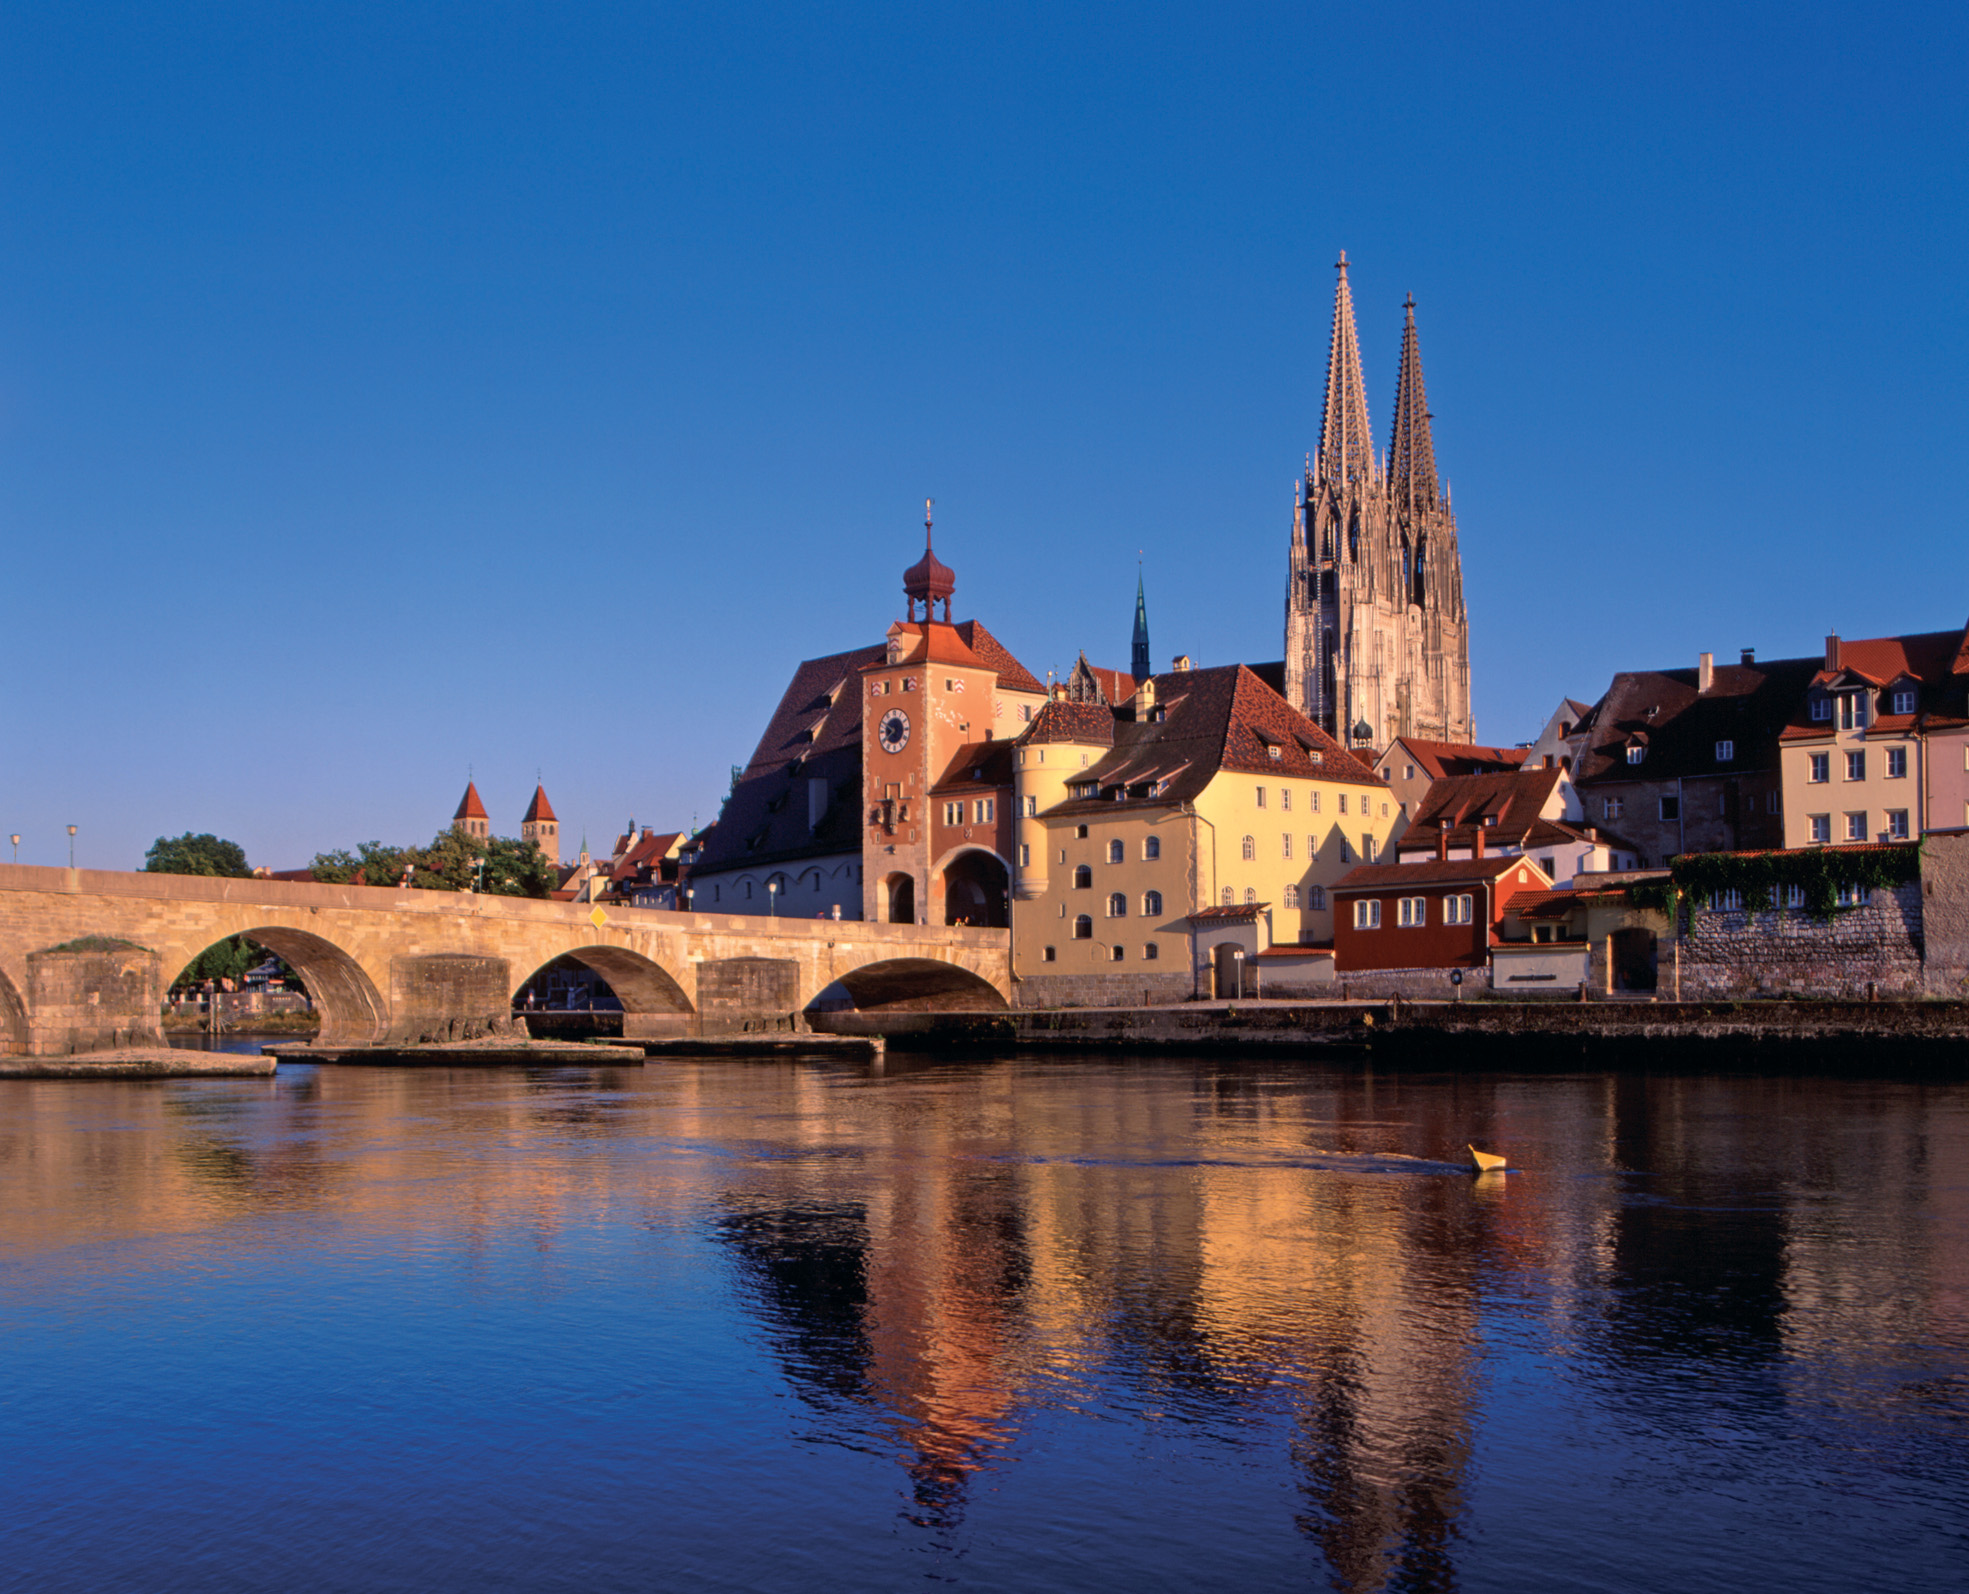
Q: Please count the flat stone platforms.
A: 3